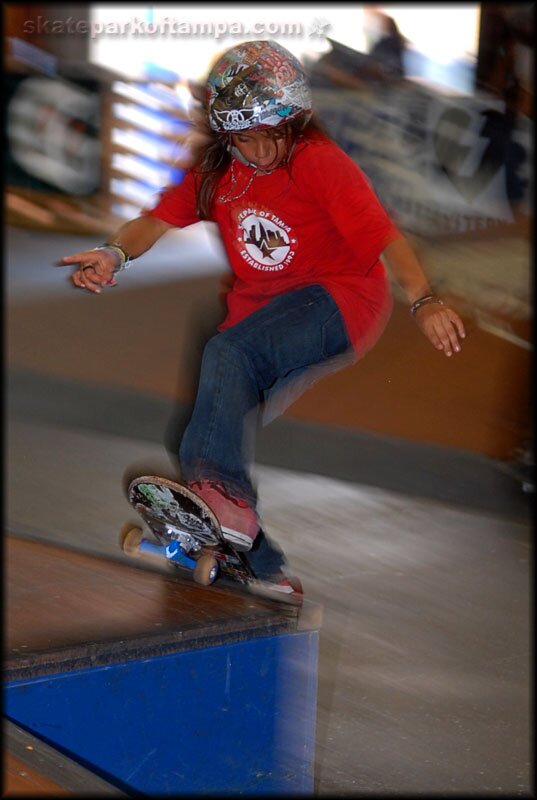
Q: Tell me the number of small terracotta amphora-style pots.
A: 0